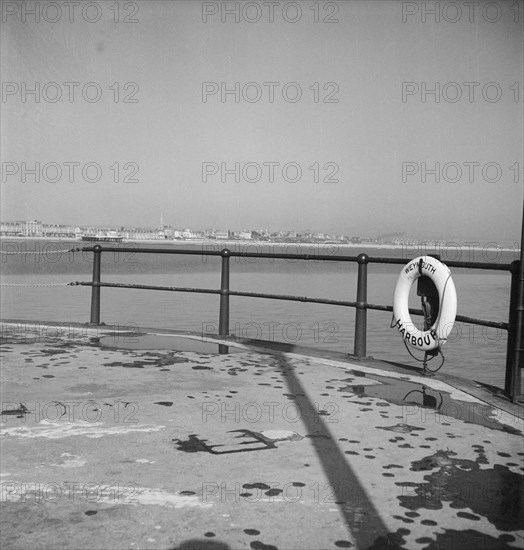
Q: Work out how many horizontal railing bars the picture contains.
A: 2